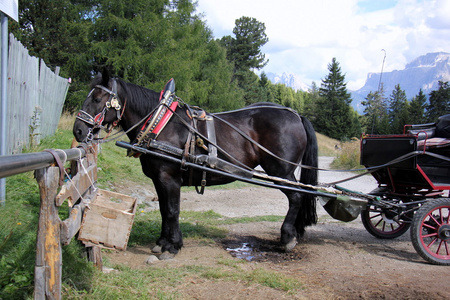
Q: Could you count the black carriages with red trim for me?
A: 1